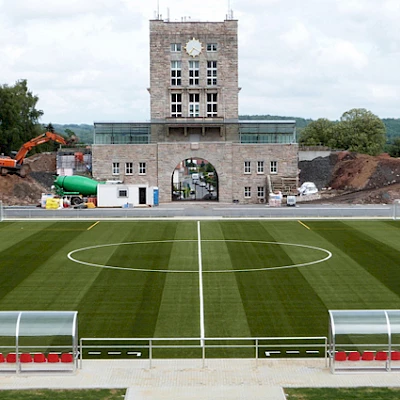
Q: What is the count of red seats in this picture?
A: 11